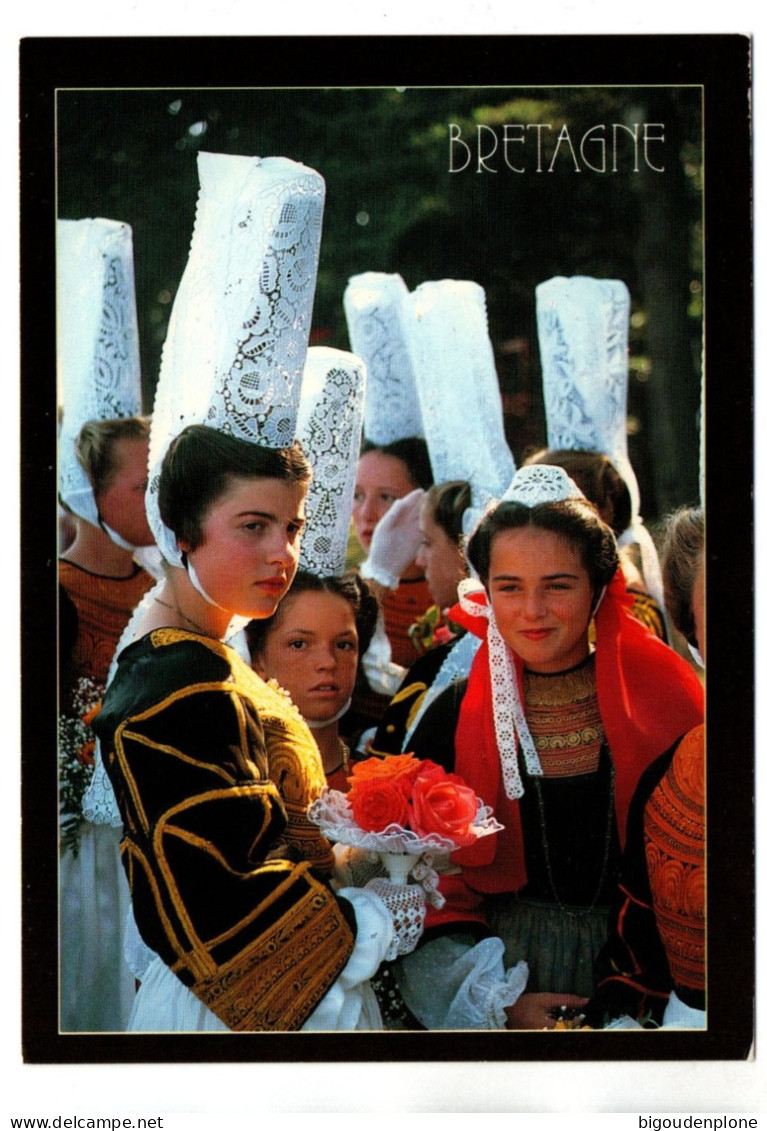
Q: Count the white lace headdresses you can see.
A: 7